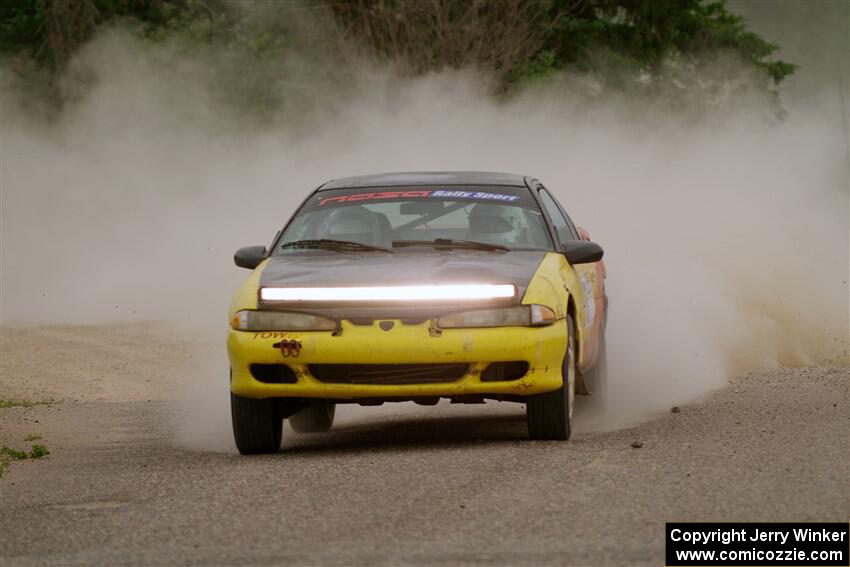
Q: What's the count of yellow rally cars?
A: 1